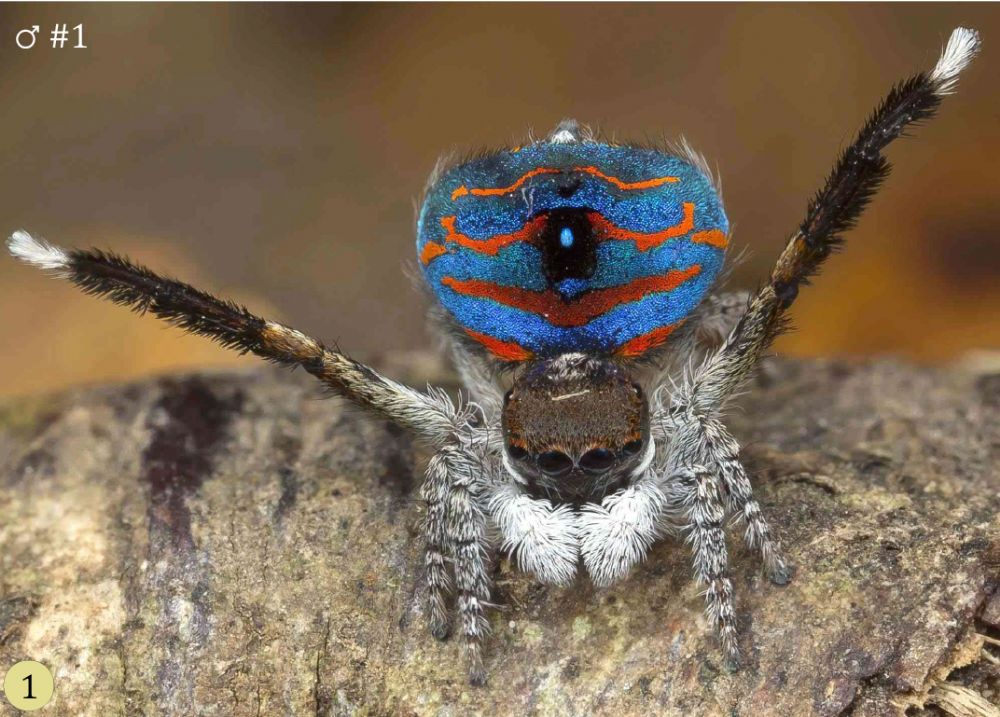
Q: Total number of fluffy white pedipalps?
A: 2